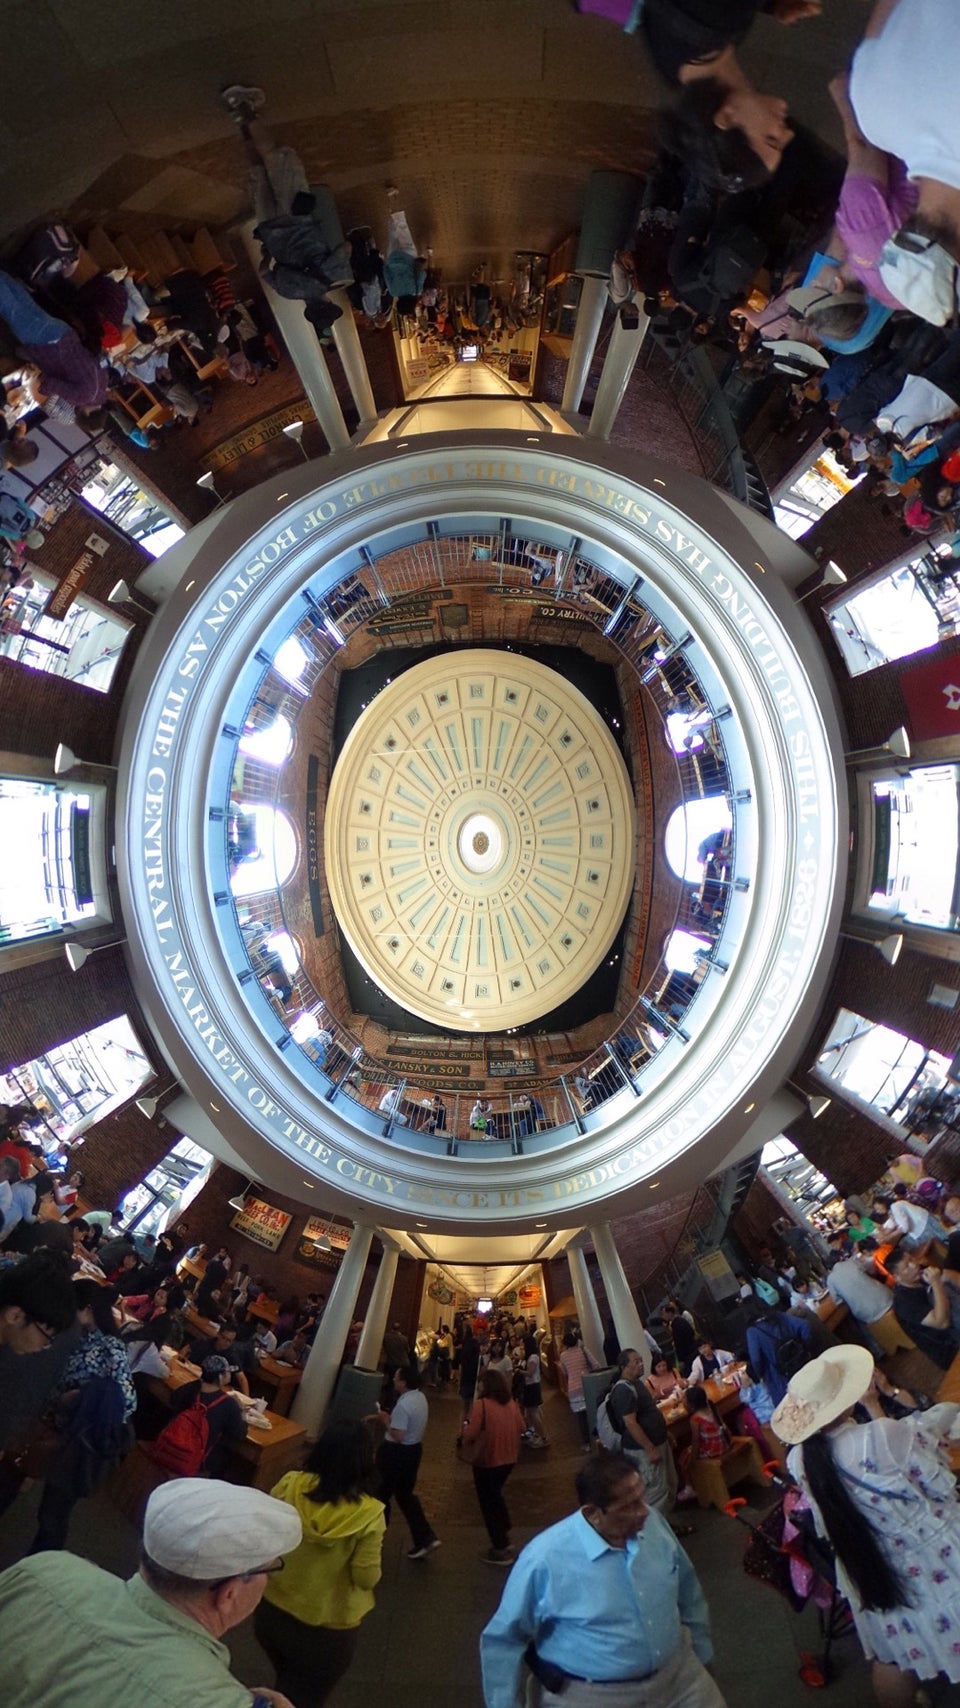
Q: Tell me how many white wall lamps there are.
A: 12